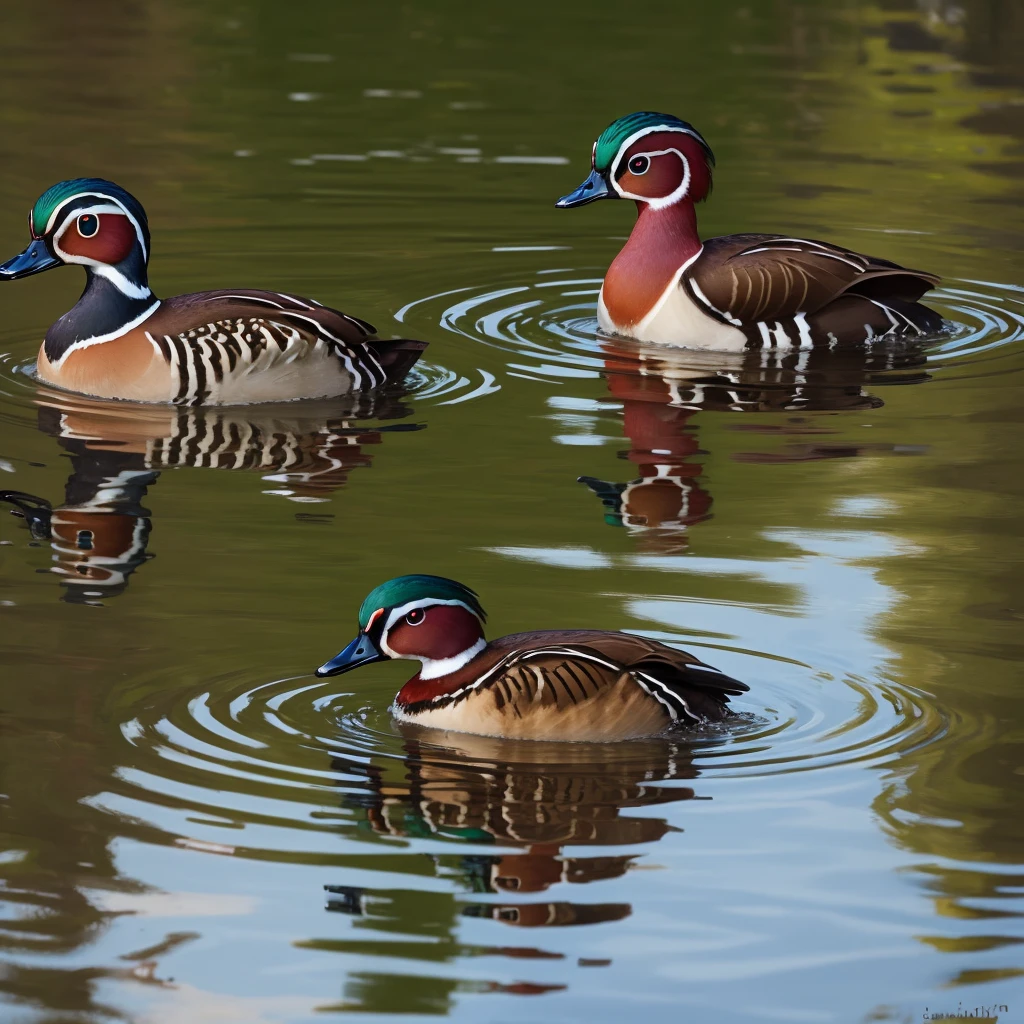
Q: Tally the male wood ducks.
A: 3